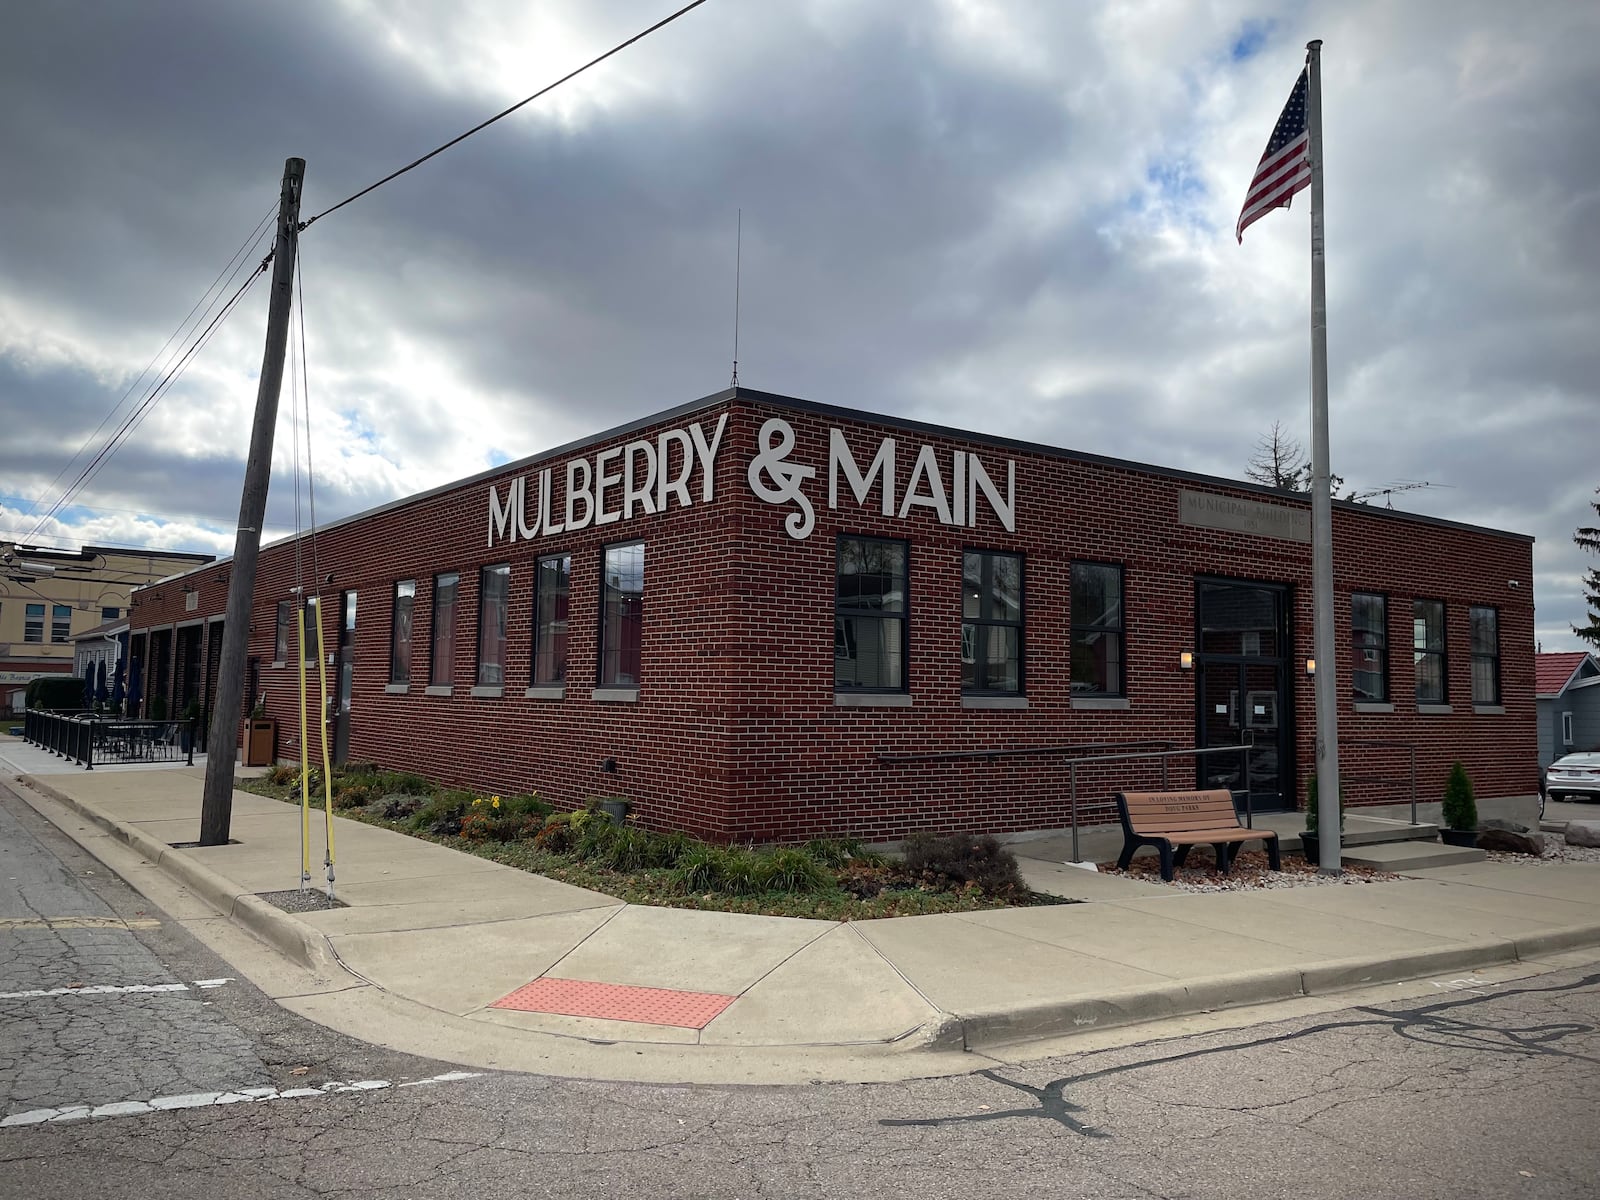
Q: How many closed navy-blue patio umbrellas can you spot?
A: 4